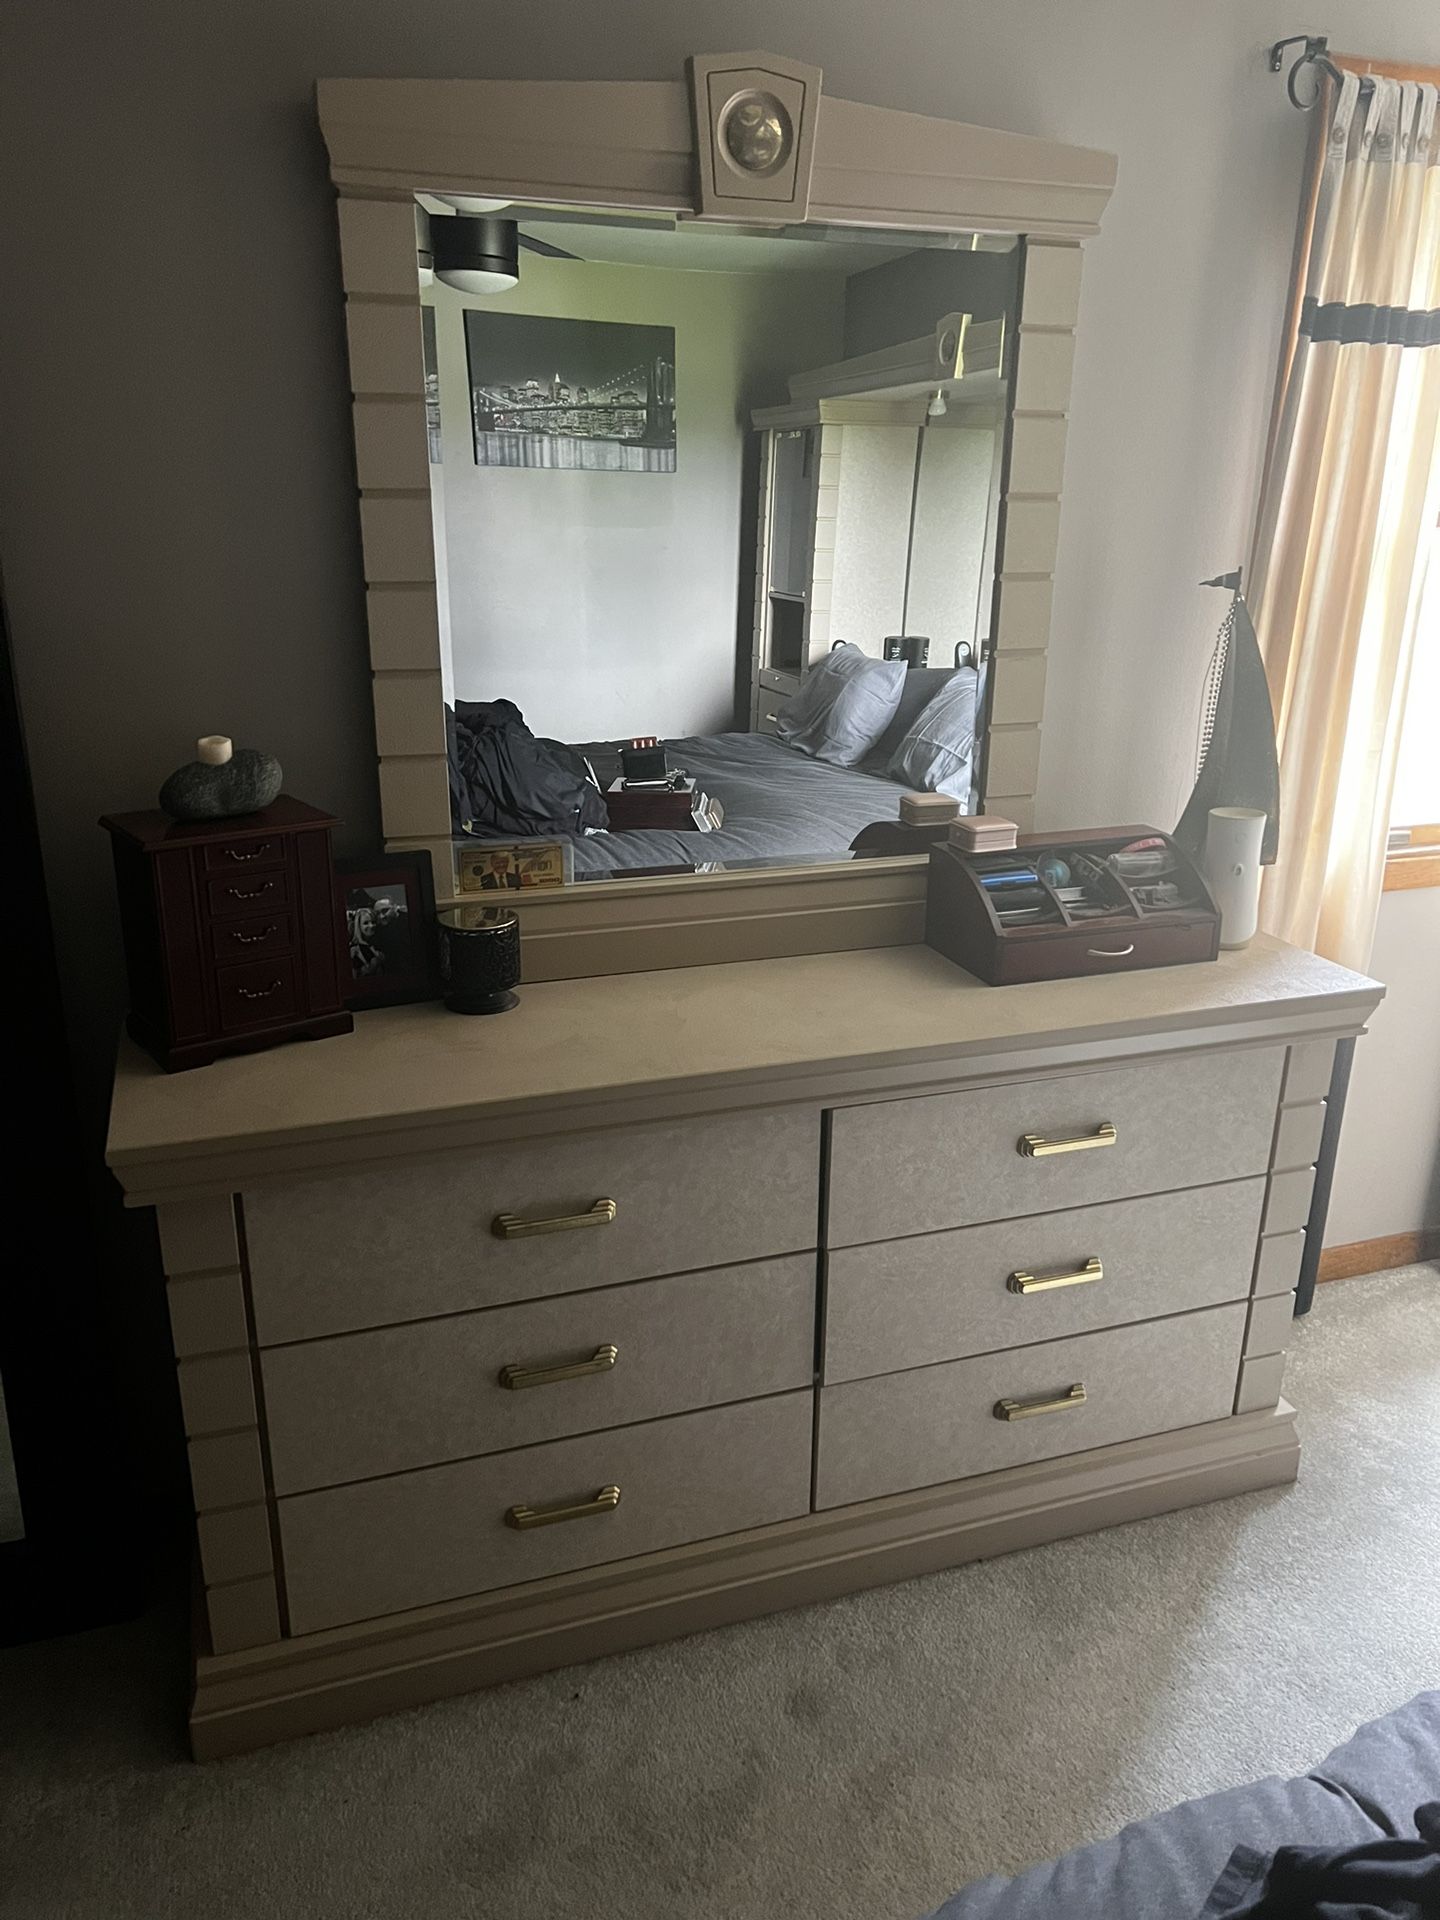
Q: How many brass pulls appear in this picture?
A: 6